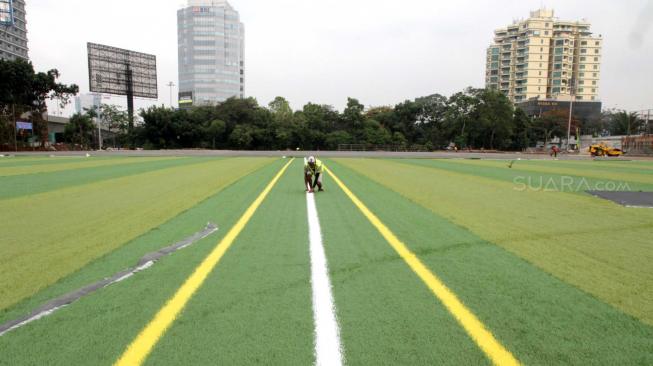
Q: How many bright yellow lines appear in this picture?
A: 2